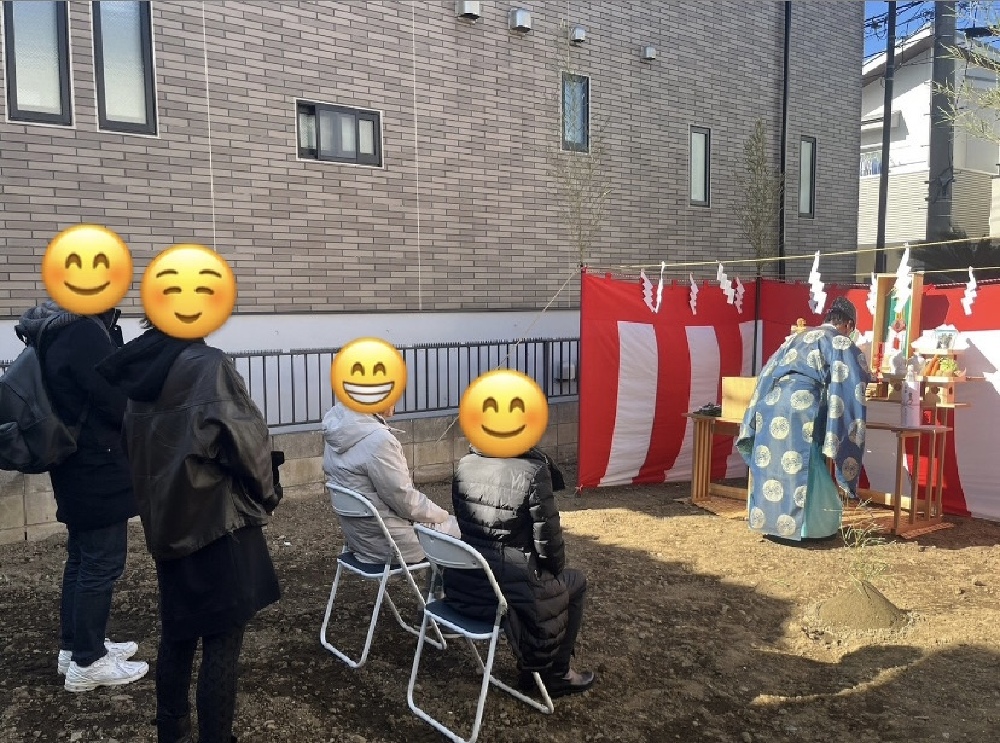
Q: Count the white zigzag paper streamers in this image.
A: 9